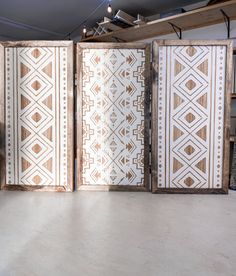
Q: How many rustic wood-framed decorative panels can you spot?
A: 3